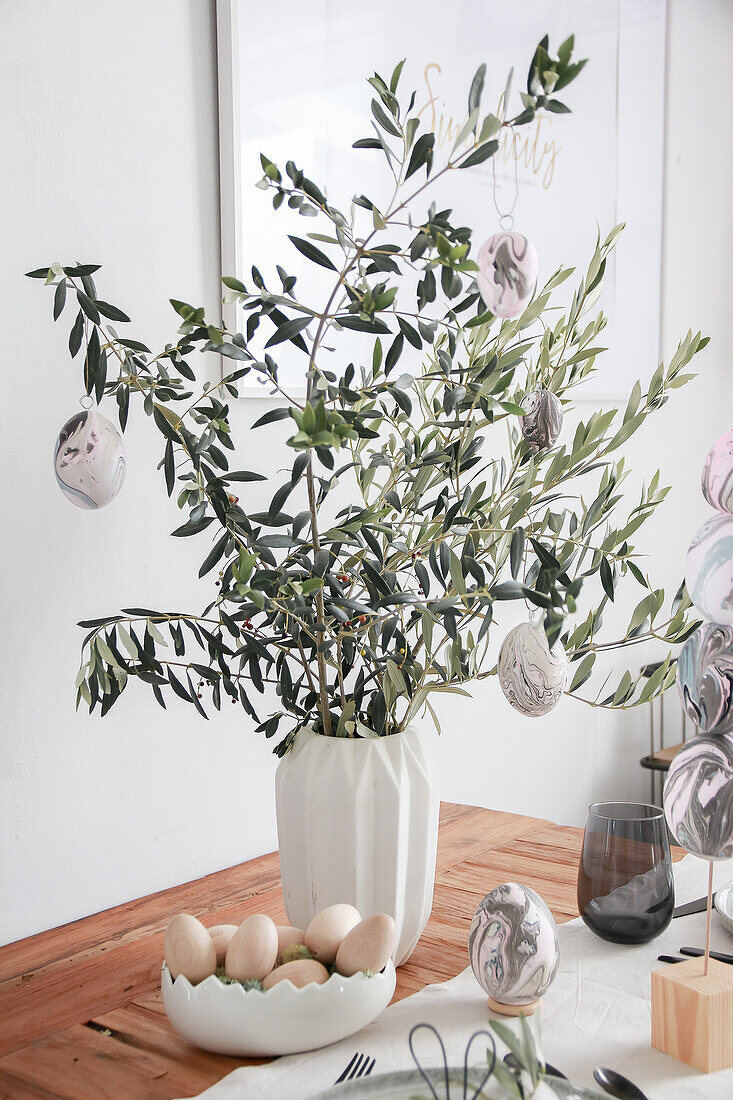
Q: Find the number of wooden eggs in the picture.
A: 7